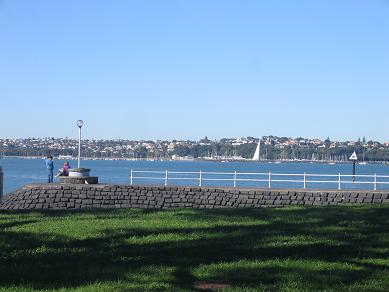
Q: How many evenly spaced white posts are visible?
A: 8